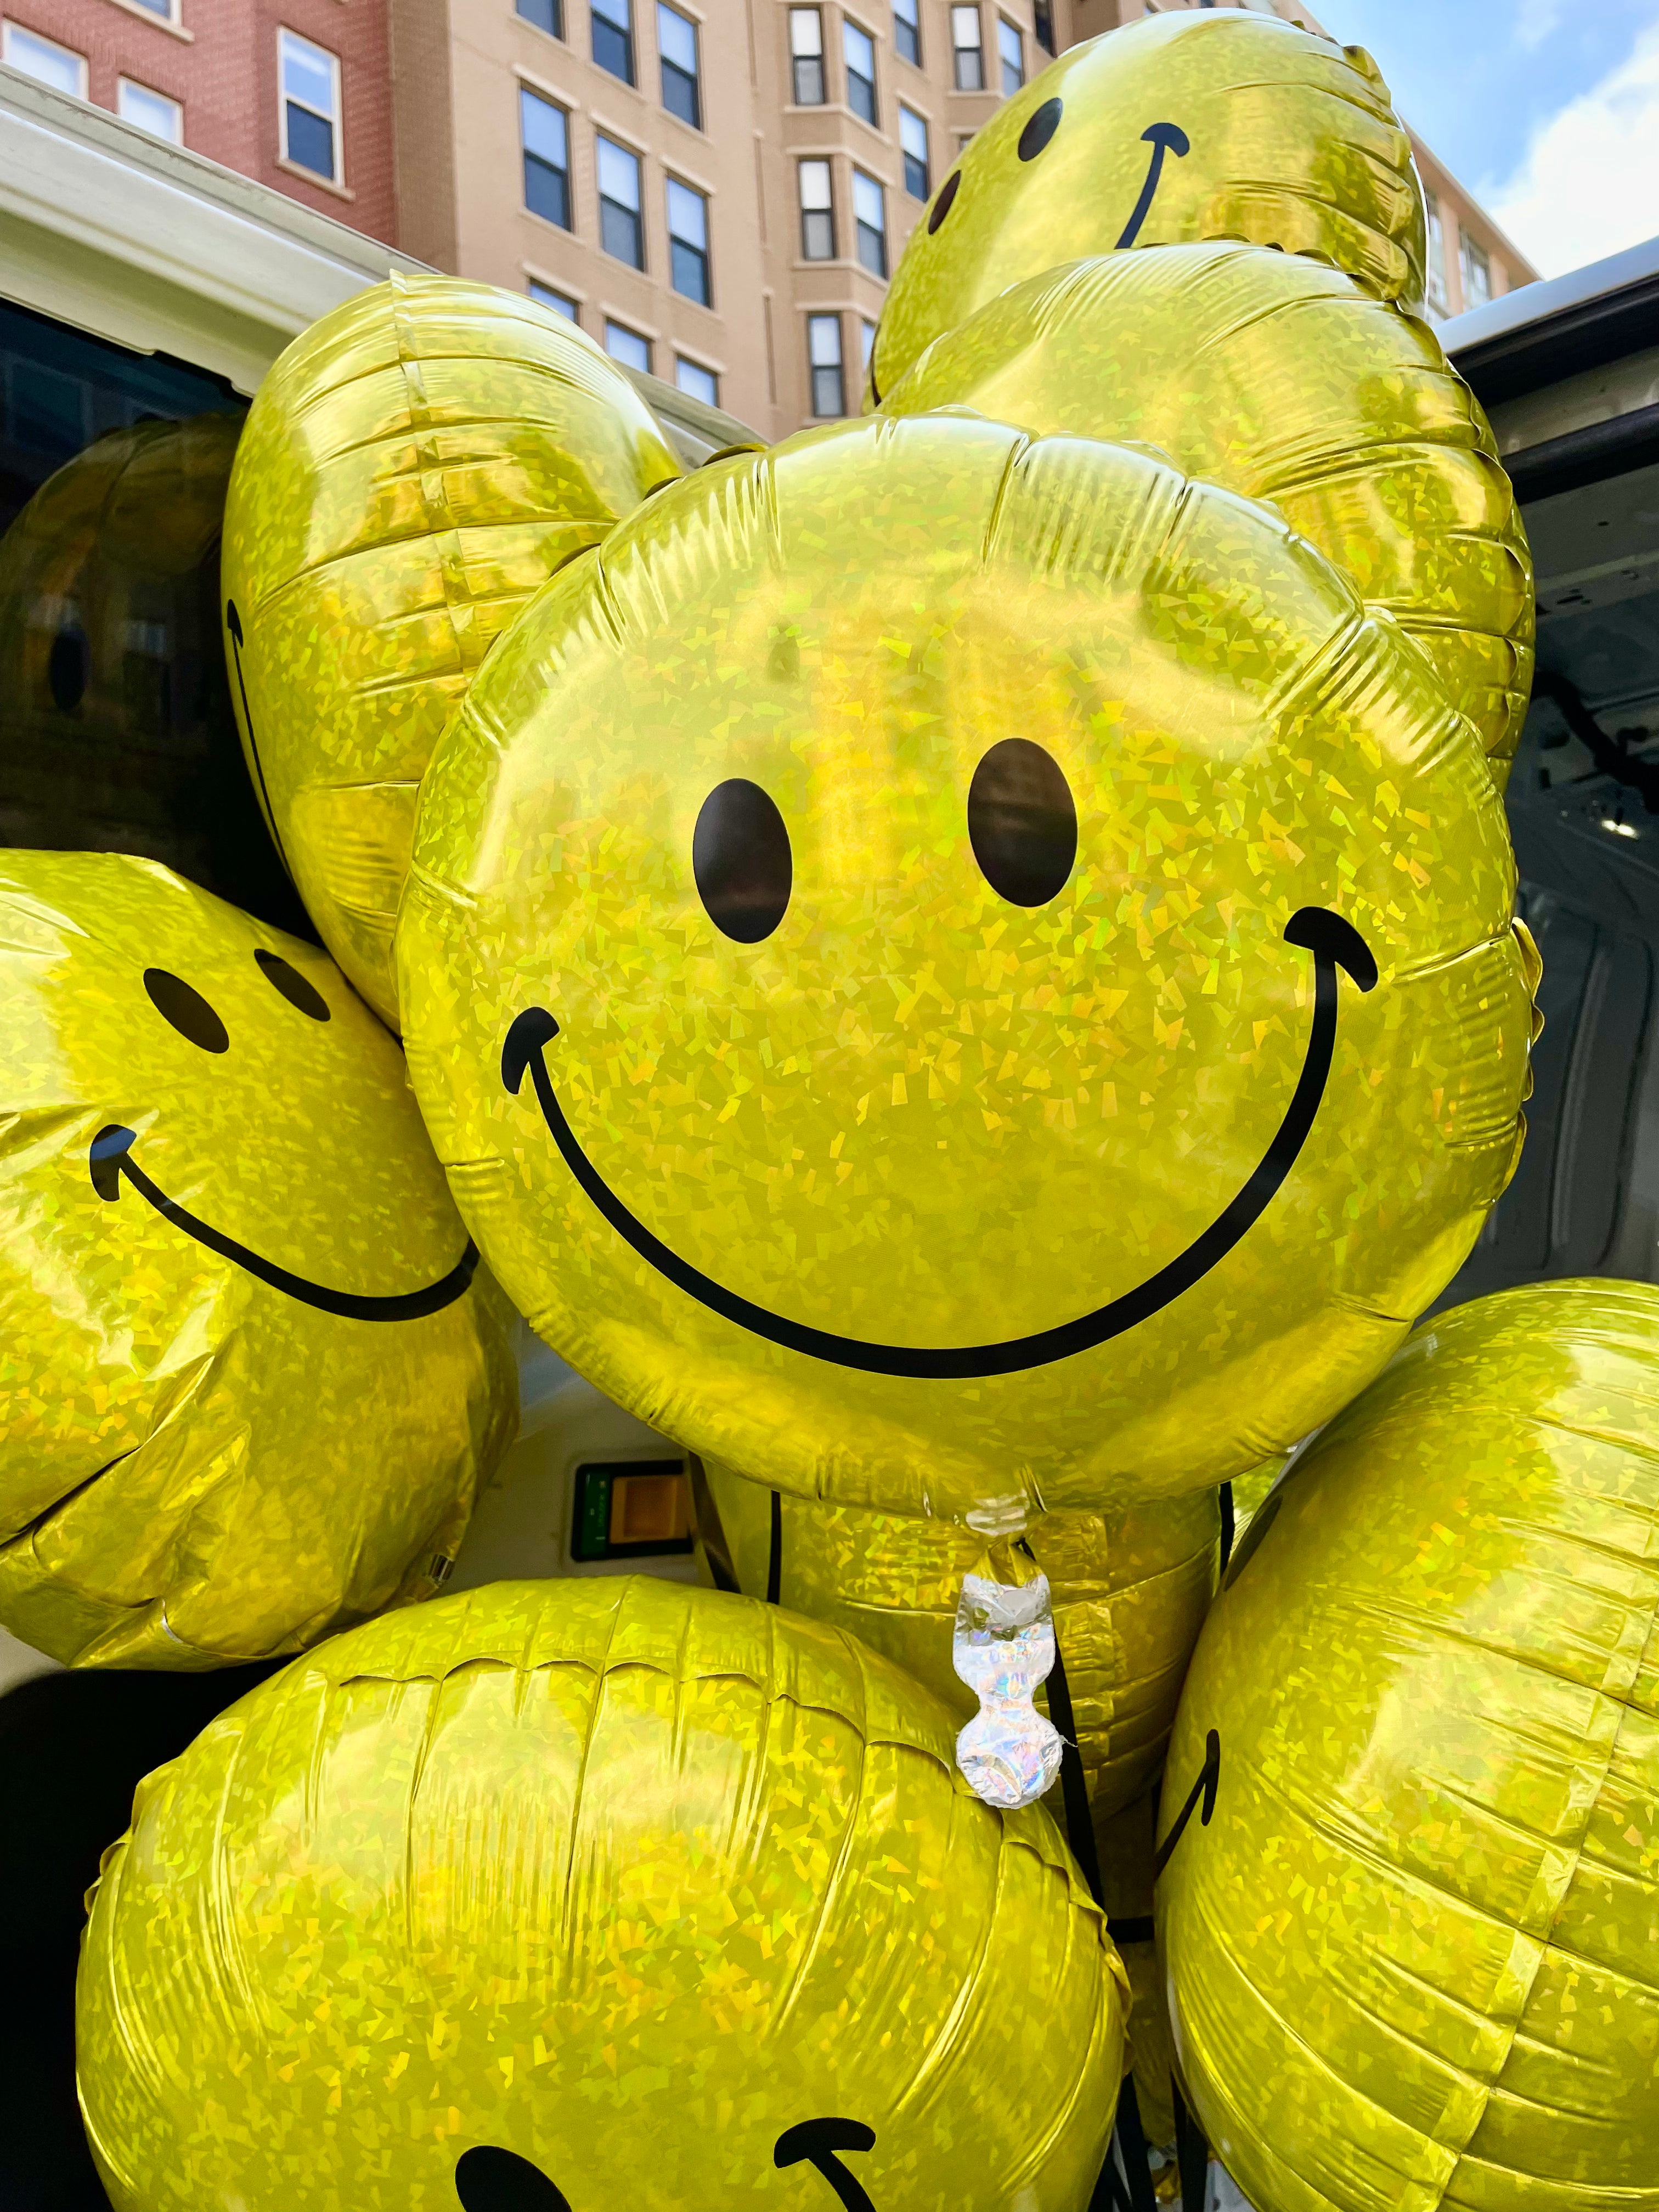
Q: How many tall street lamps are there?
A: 0